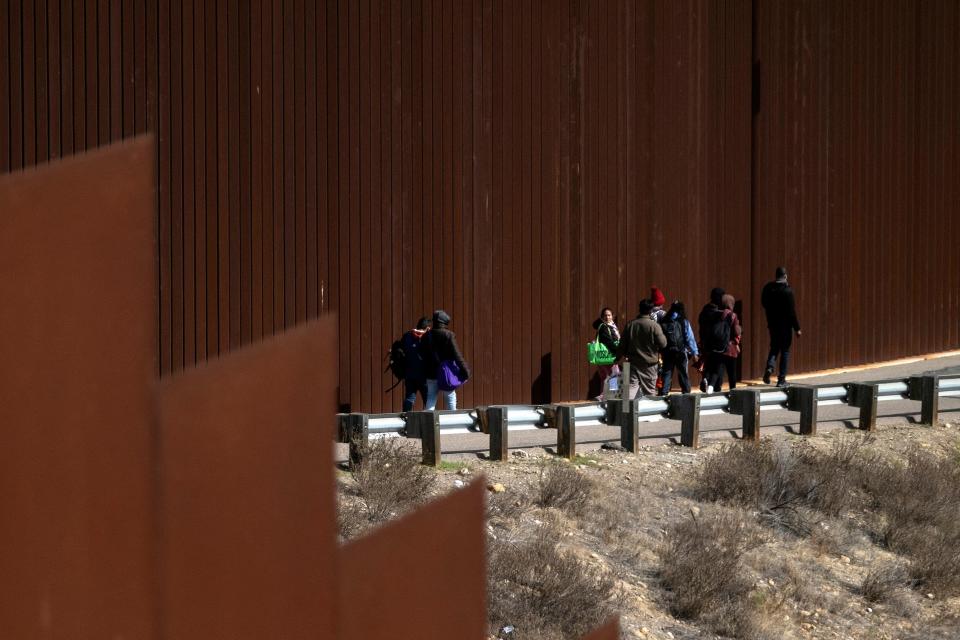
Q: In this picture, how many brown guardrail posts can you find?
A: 10